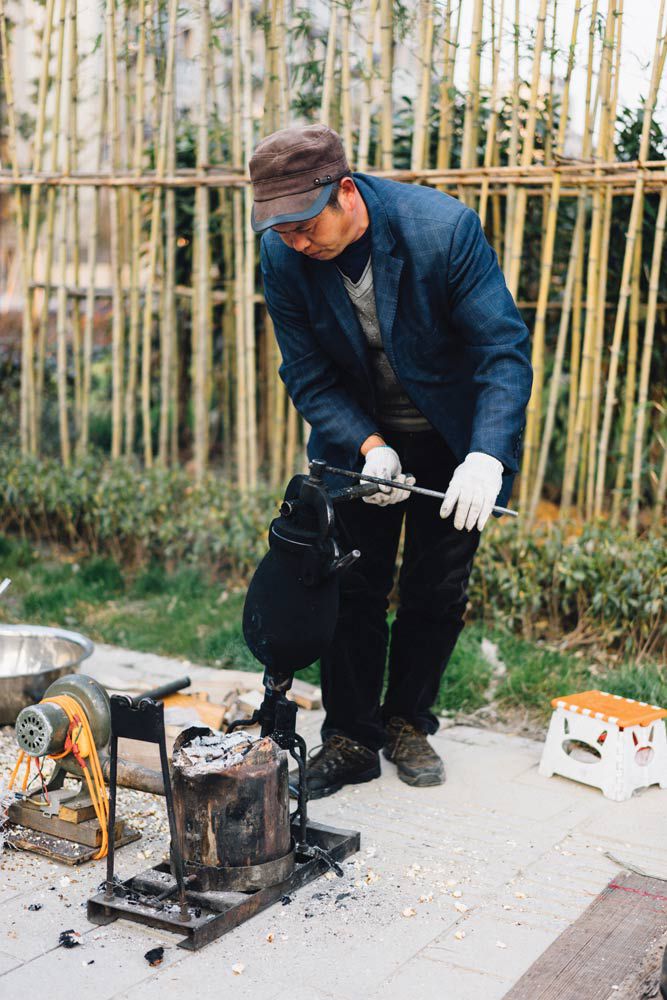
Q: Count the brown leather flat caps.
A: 1